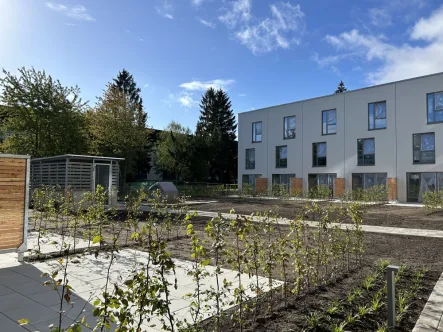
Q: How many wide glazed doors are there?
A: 5